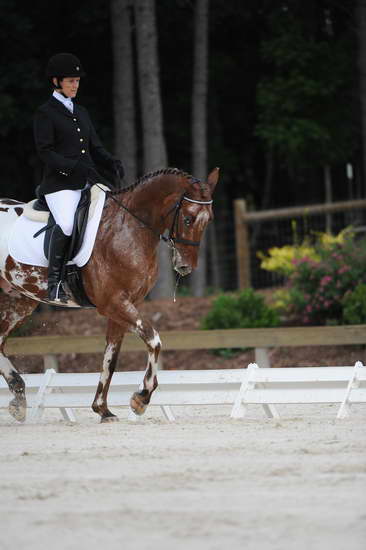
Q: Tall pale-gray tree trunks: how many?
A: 3